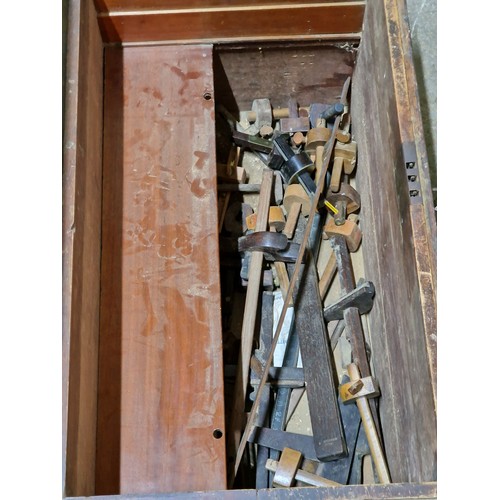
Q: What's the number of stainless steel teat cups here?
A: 0